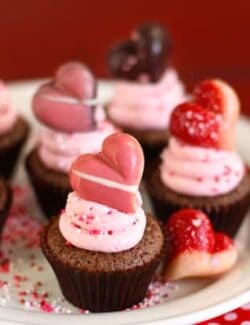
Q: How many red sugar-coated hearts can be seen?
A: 2